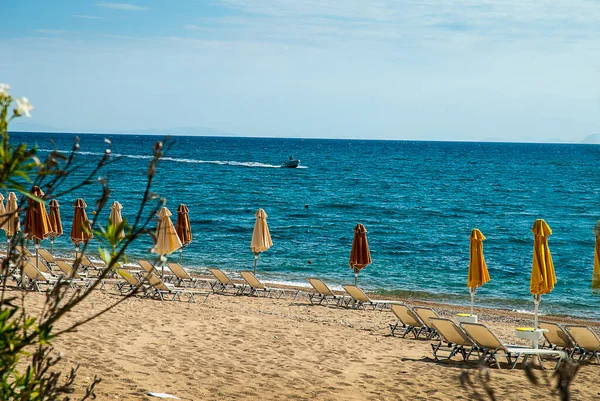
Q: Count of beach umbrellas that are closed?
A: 13